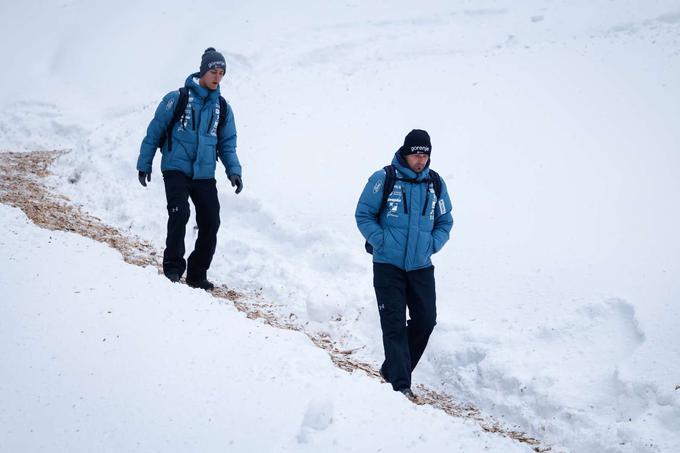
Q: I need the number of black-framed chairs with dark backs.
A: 0